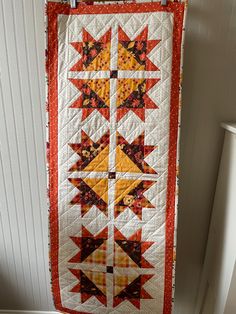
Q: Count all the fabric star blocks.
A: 3